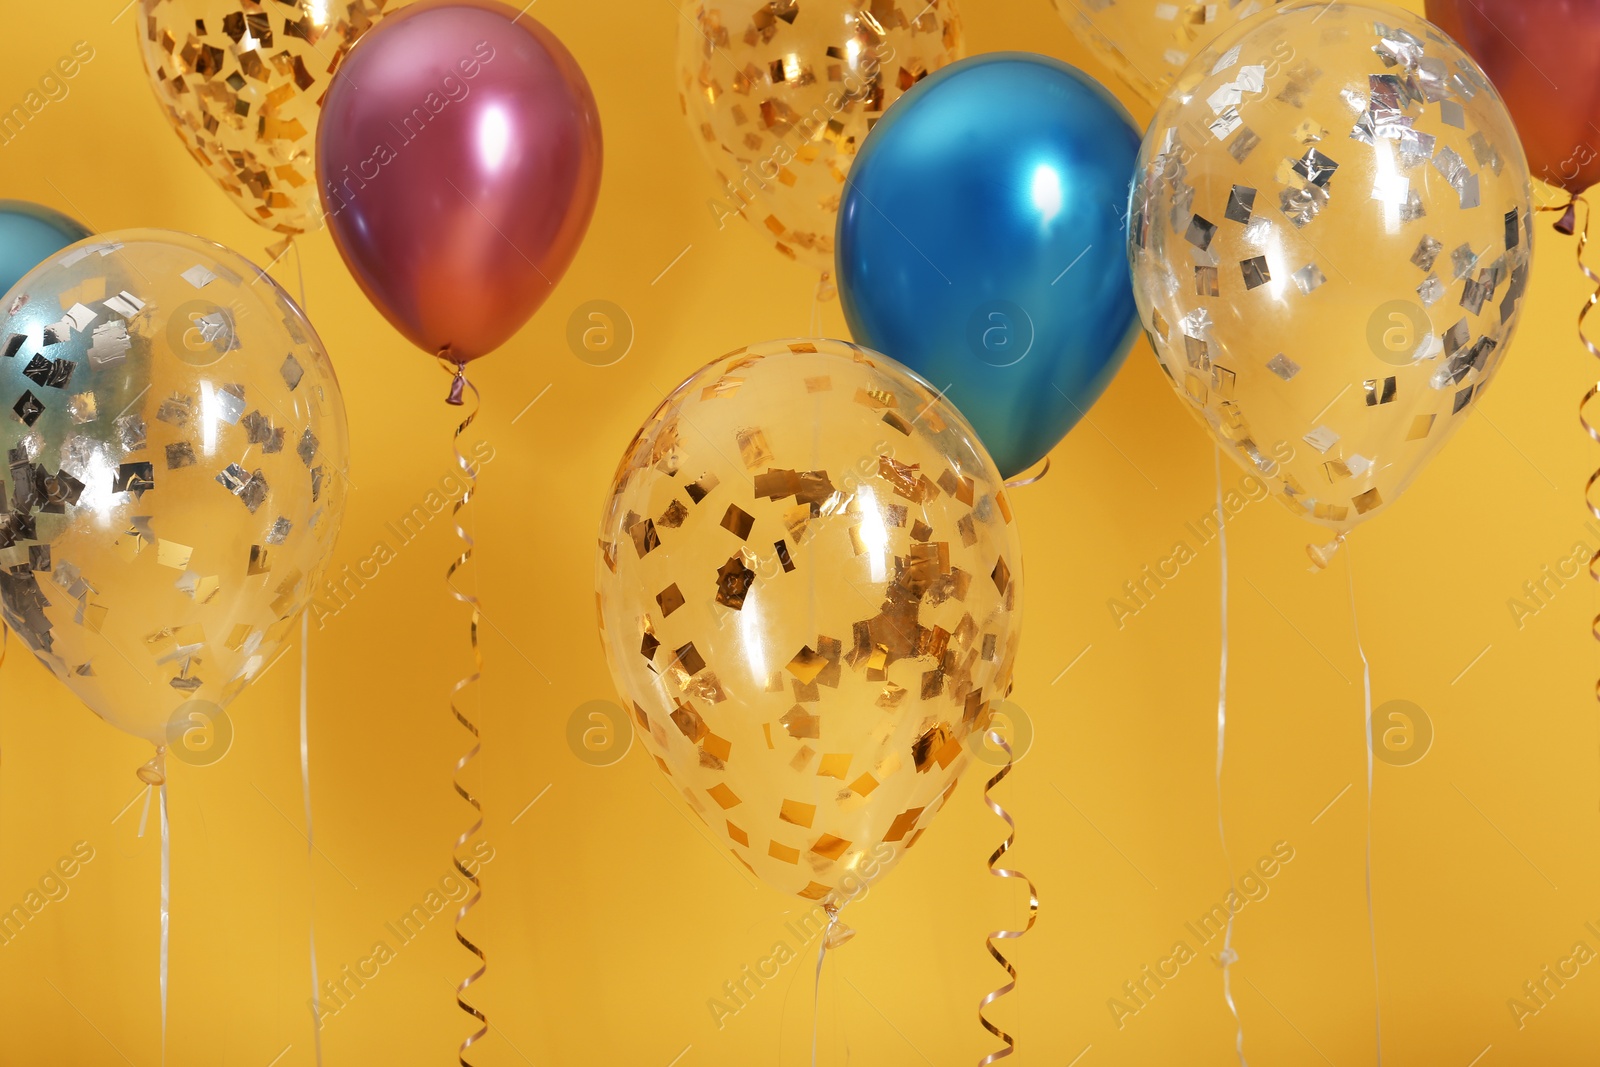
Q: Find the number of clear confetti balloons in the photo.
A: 6